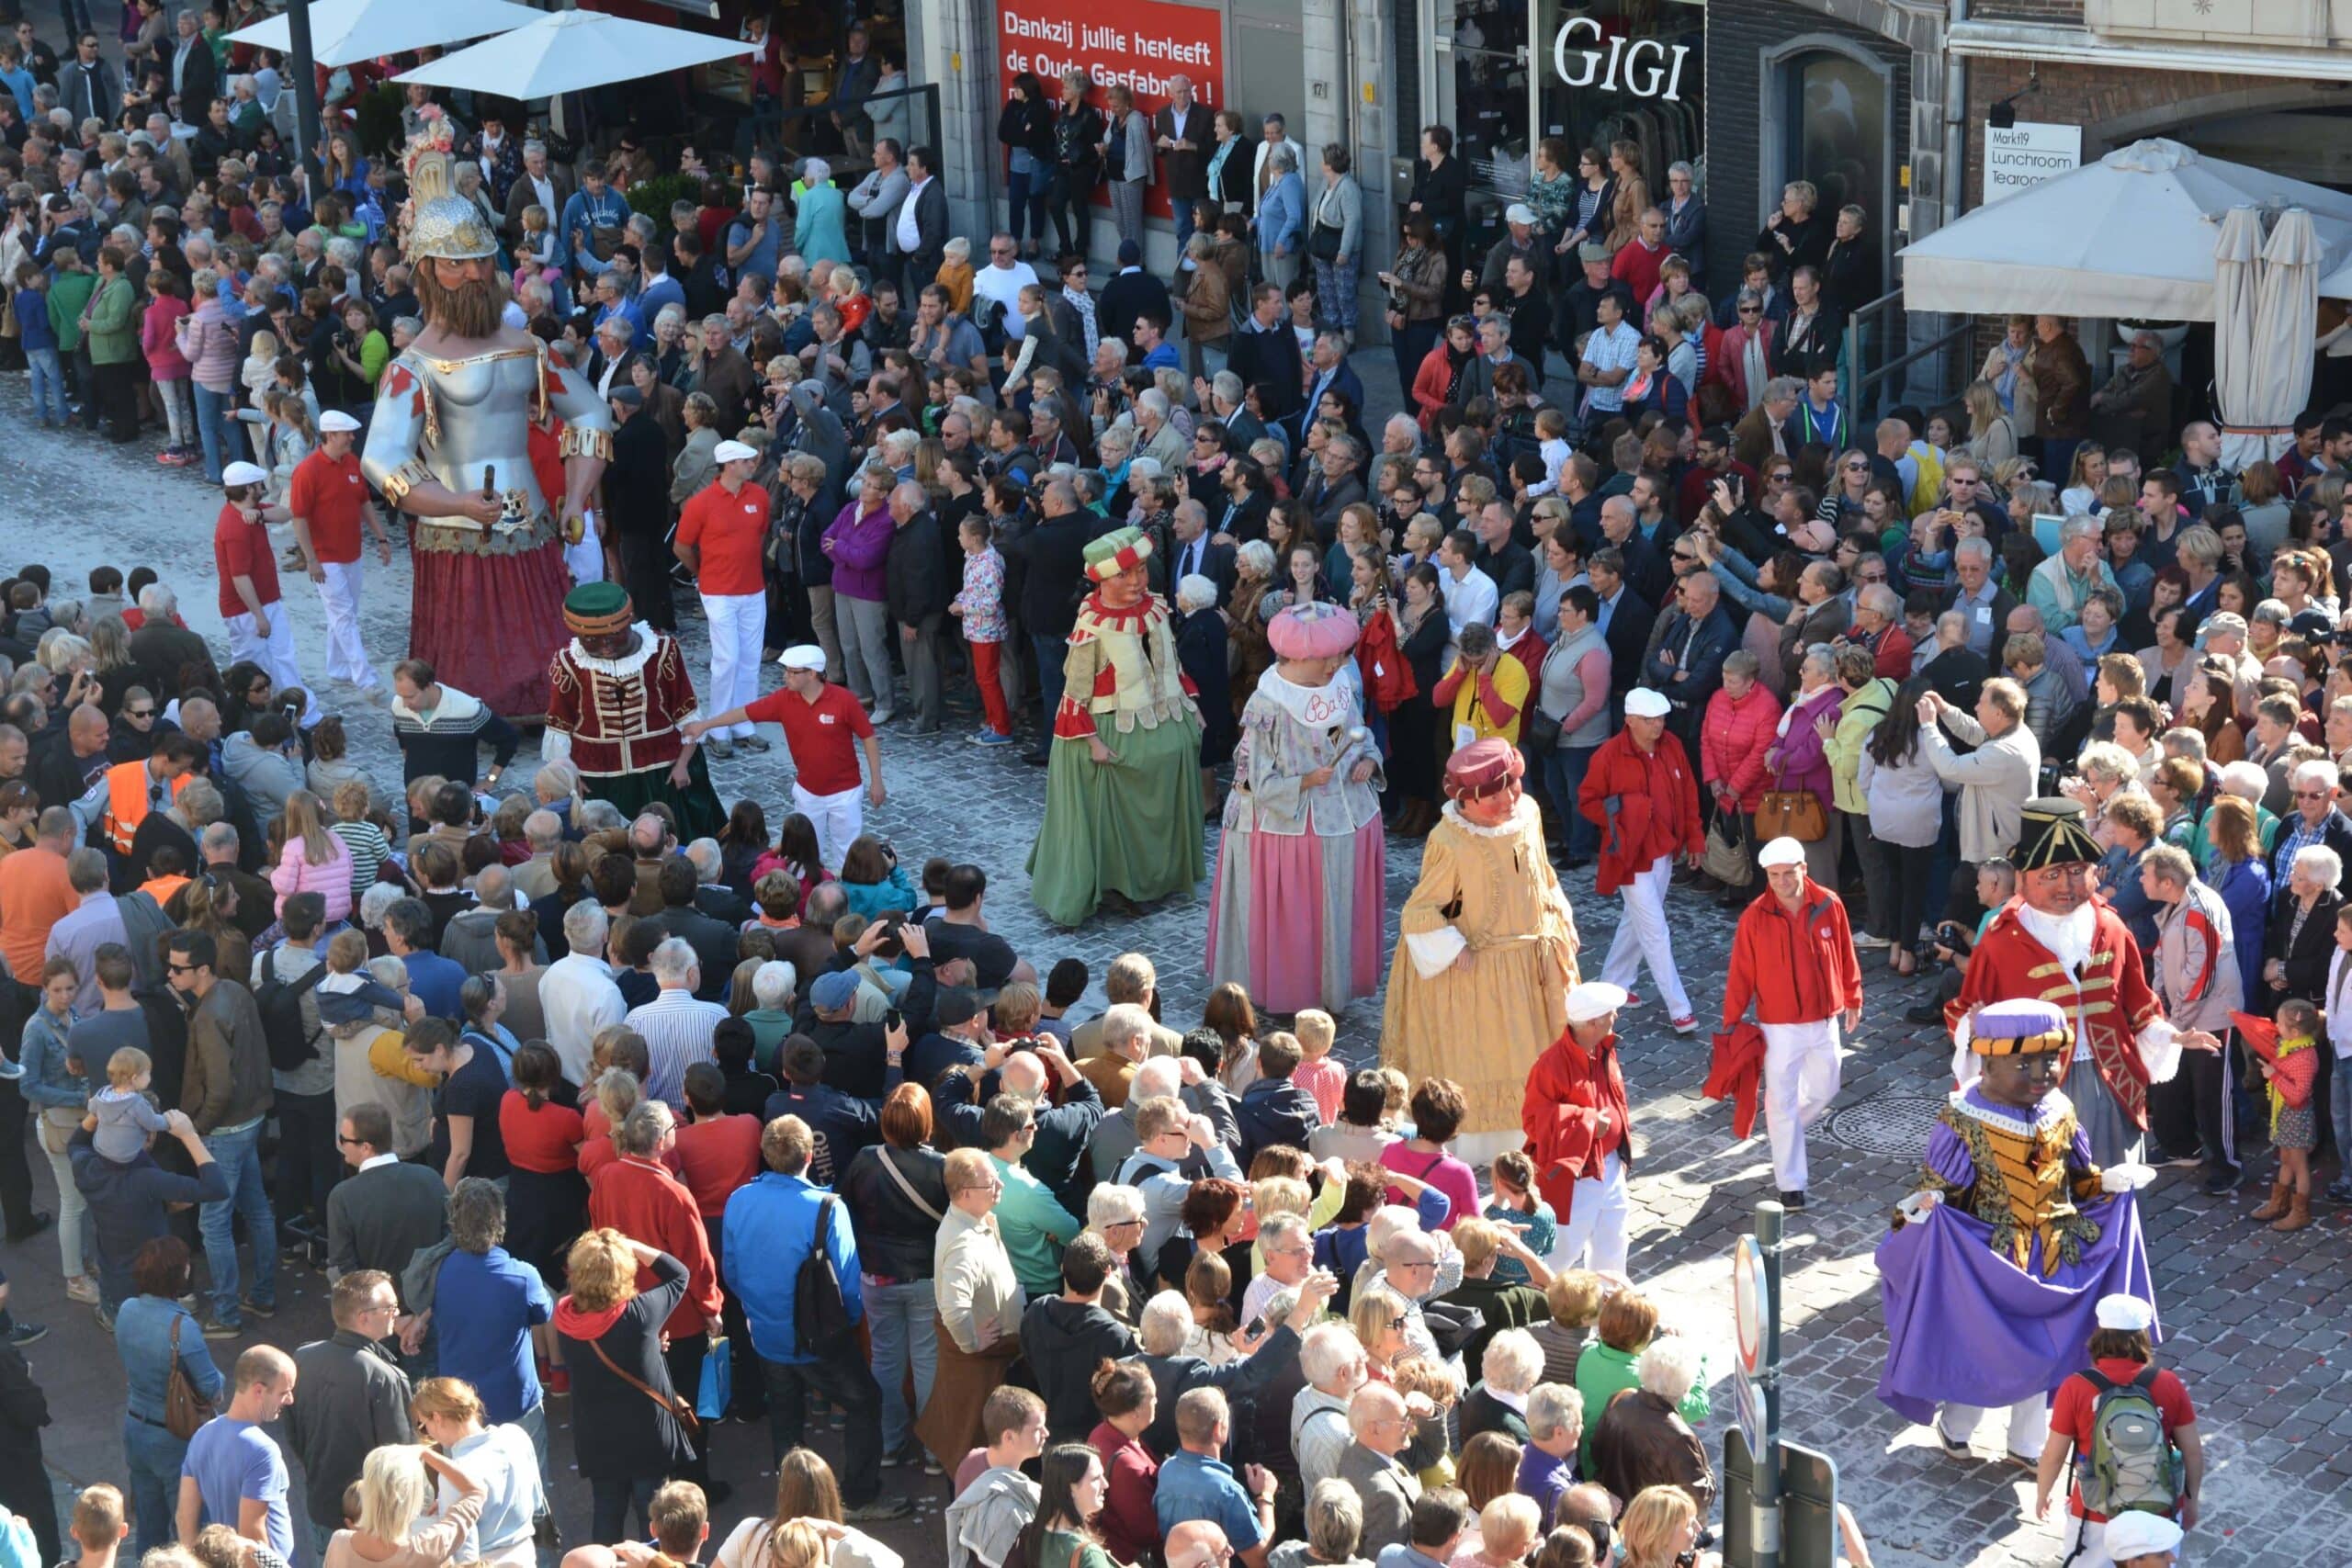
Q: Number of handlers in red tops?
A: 9